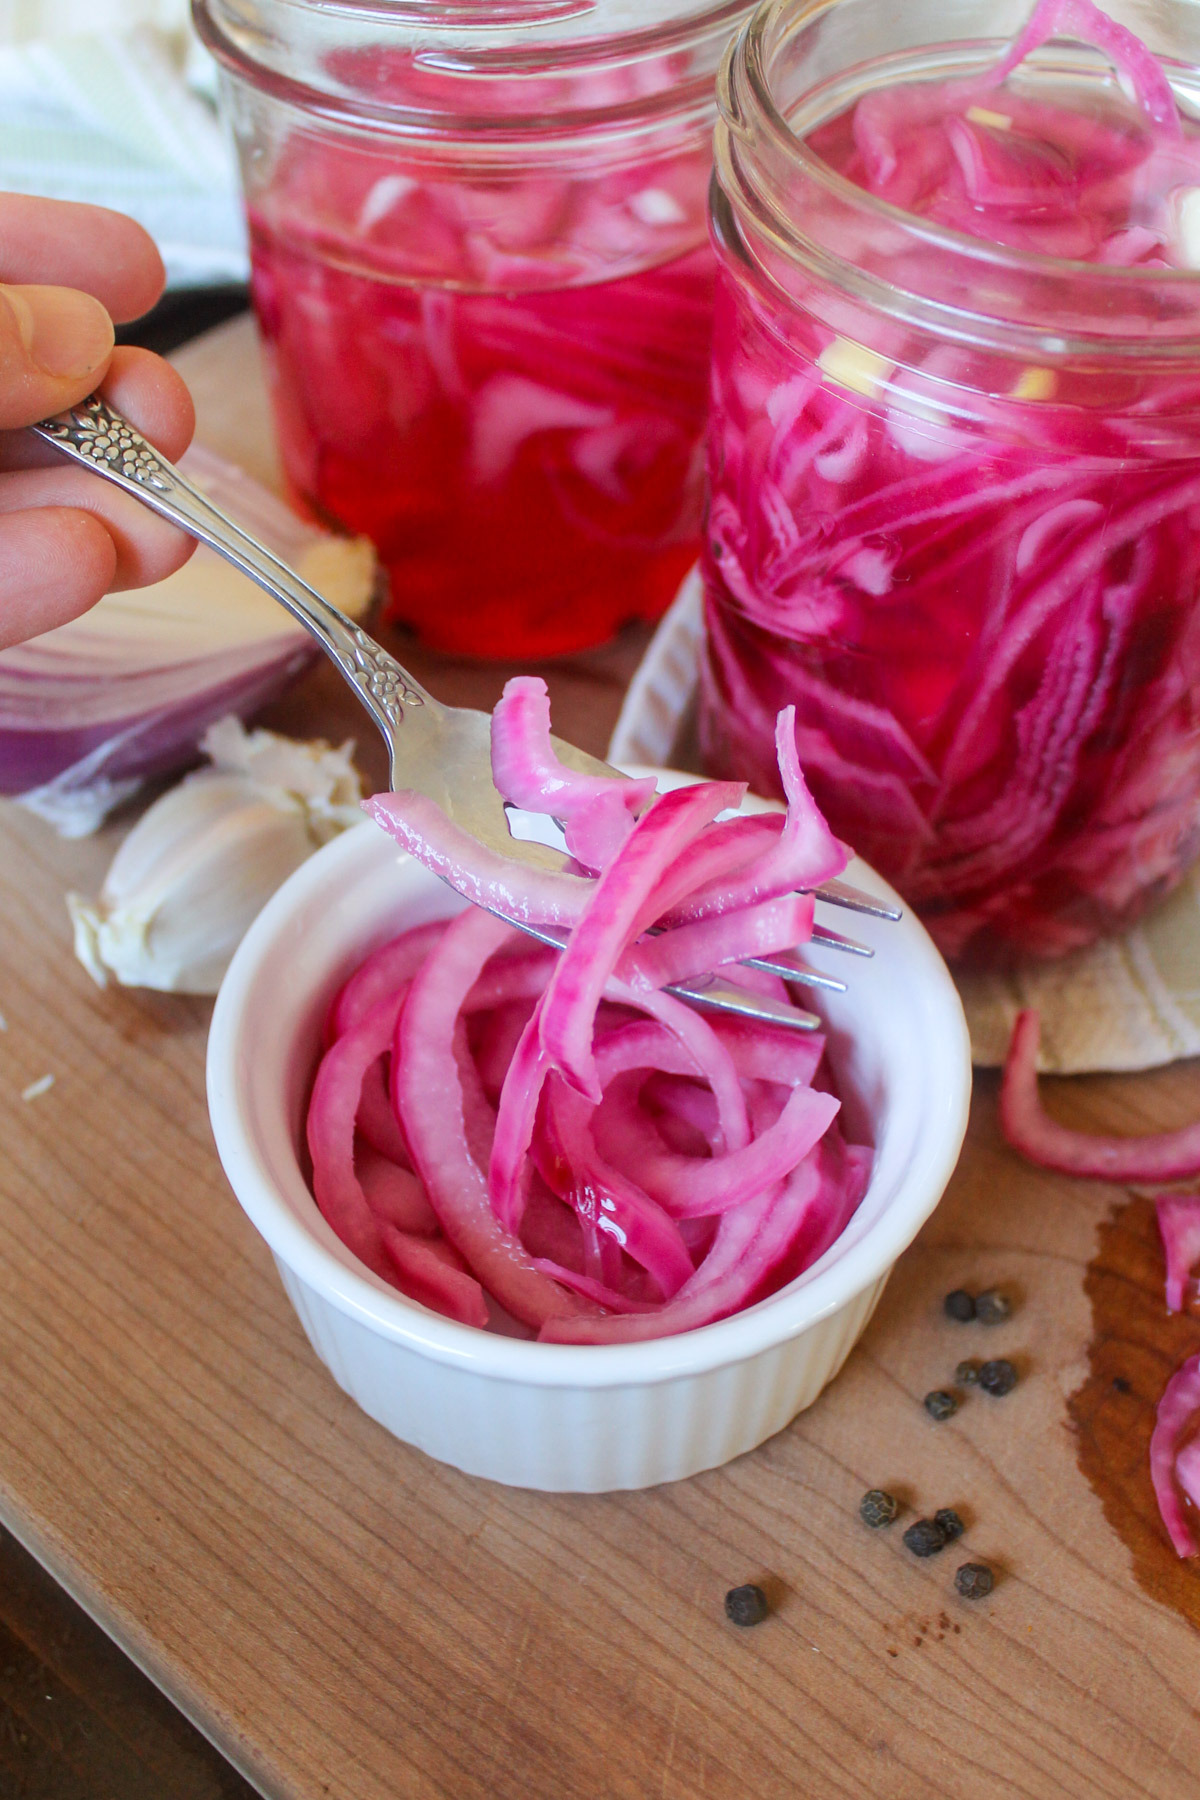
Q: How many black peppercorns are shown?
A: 10